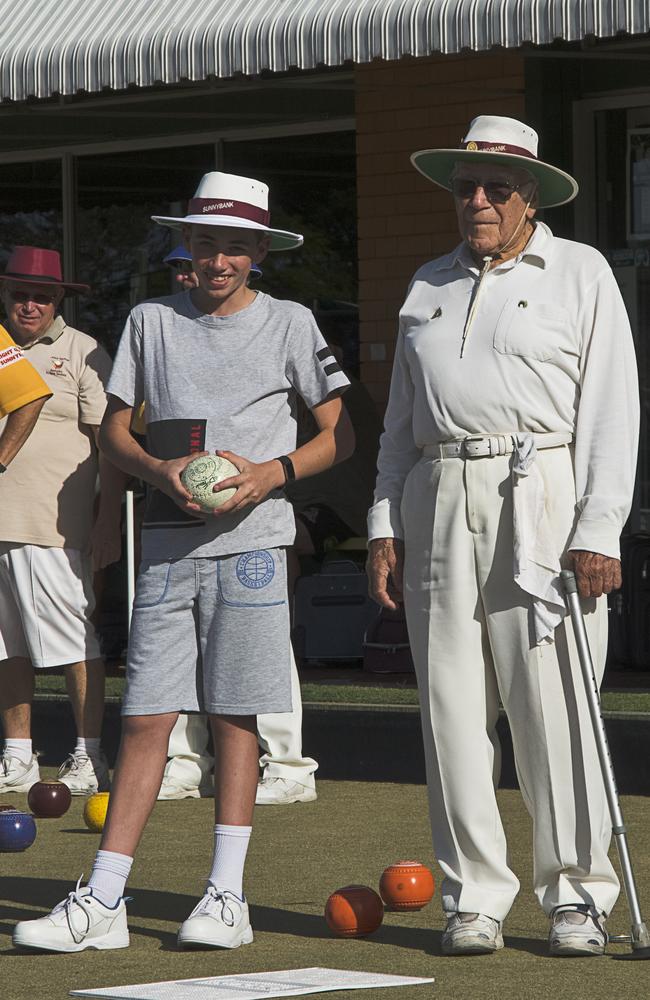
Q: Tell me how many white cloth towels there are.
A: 1